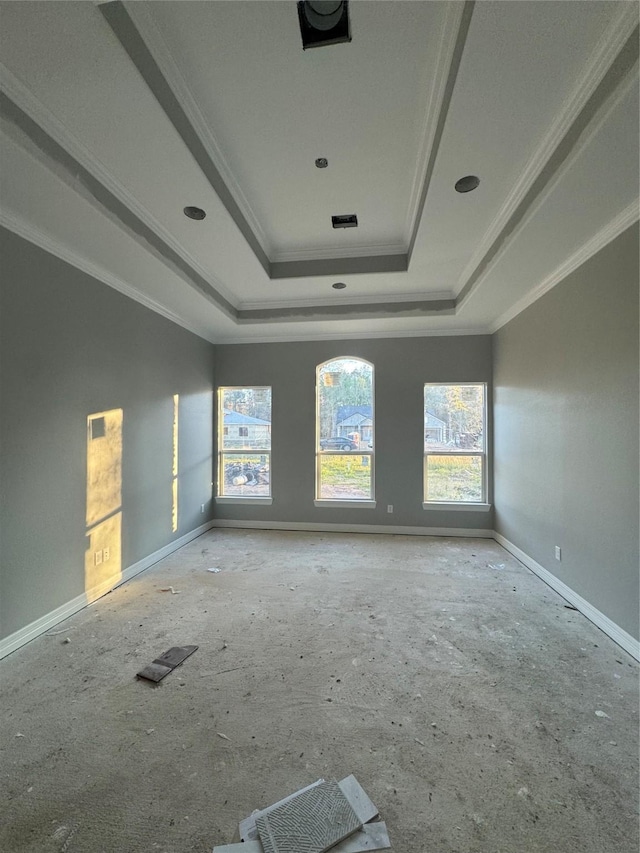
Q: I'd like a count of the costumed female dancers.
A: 0